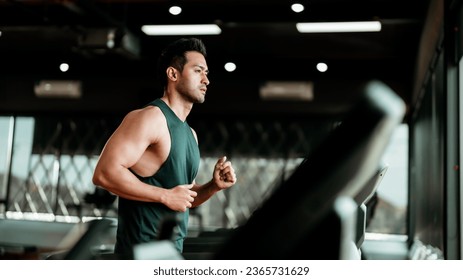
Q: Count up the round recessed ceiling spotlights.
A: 5